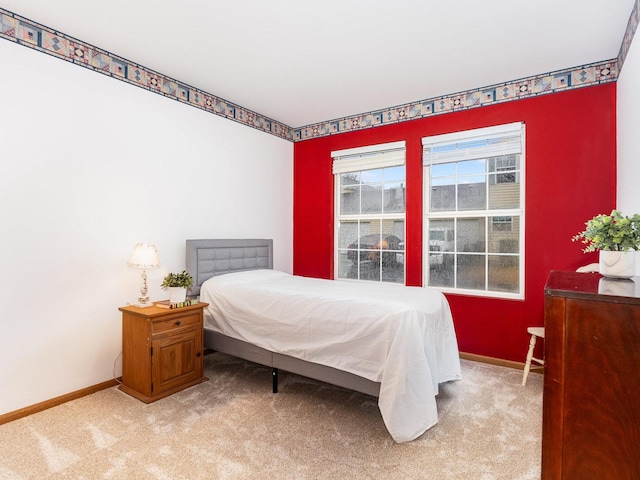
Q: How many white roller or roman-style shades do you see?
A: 2